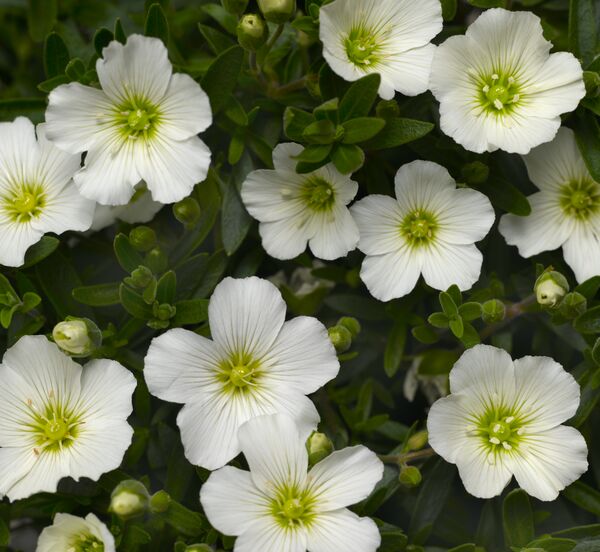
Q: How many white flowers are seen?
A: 12